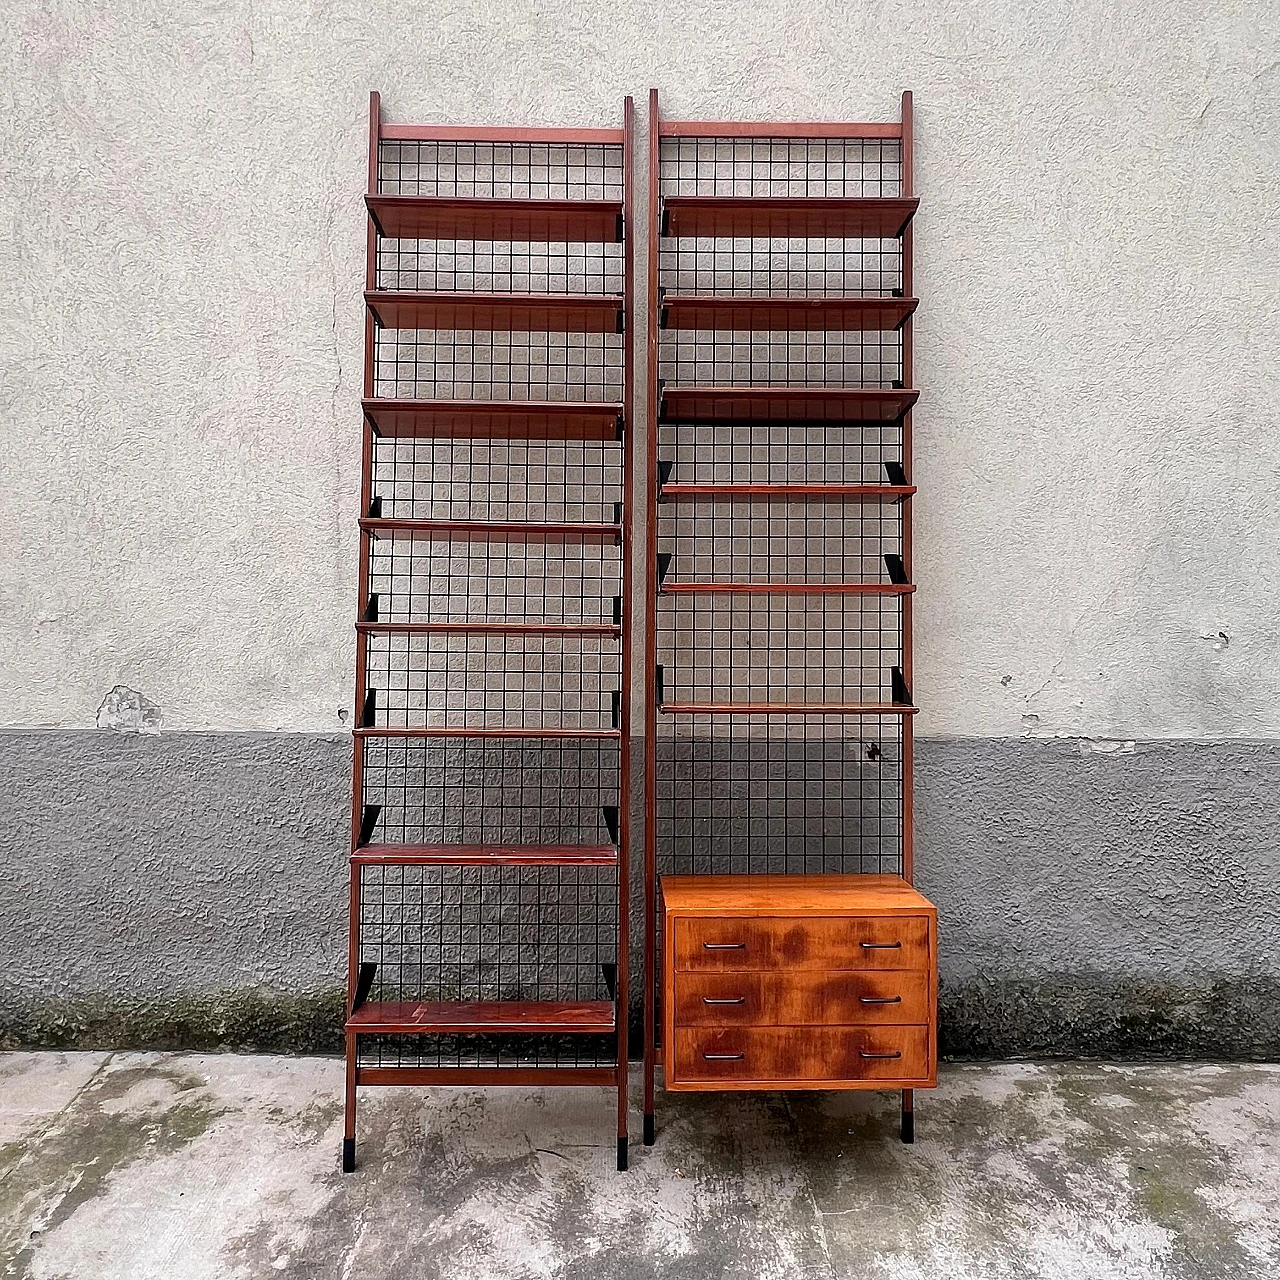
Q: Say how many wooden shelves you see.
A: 14